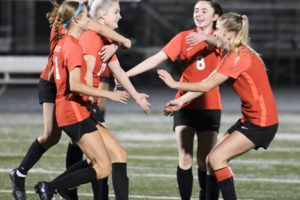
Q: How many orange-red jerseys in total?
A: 5